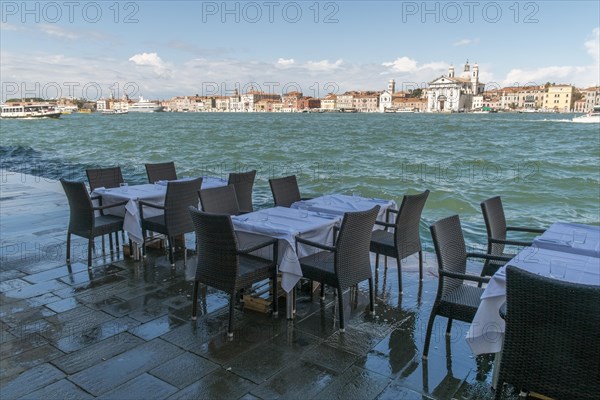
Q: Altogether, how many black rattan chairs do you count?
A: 13